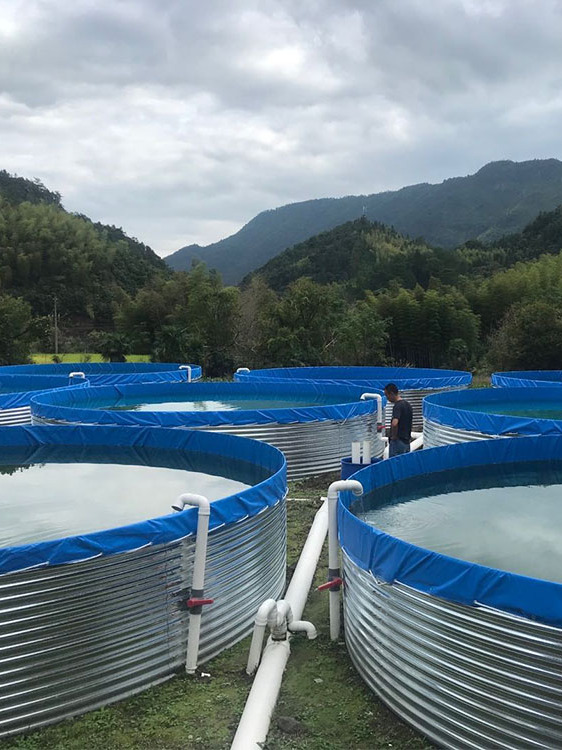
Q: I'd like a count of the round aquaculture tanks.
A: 8